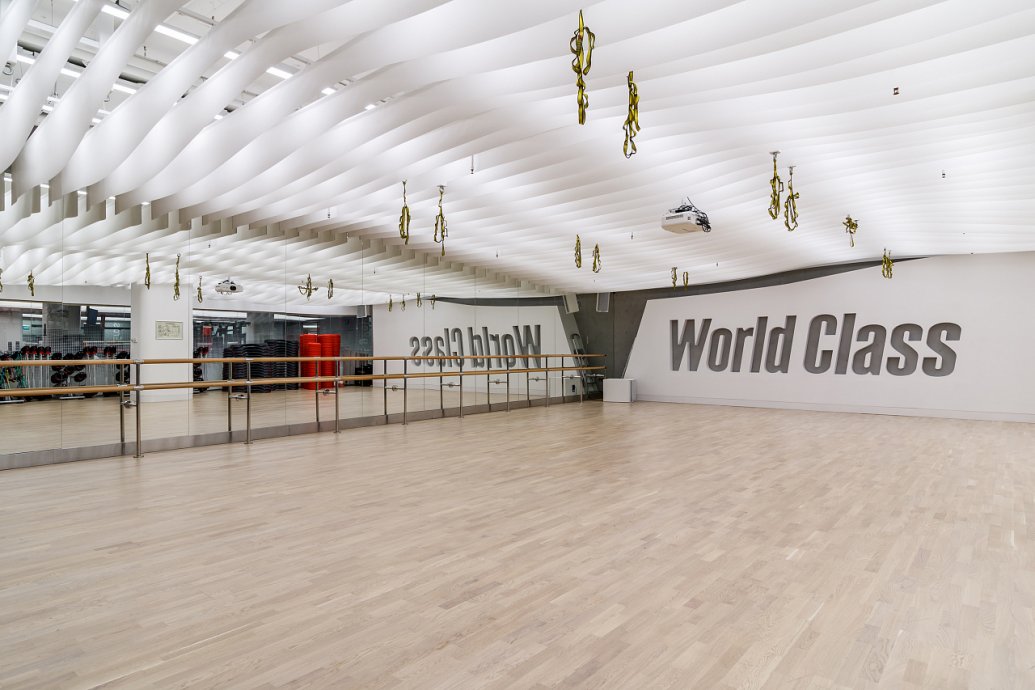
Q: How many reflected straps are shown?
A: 11